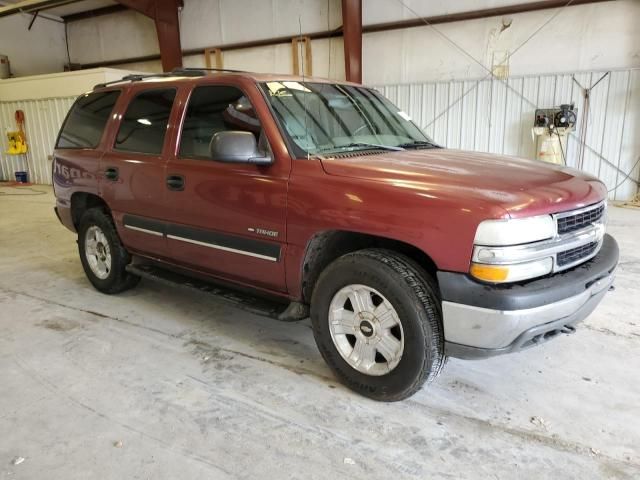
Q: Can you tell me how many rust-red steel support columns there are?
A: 2